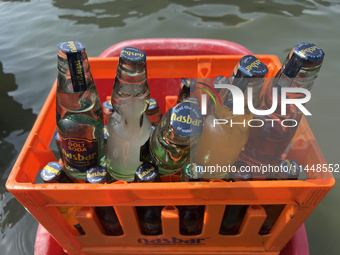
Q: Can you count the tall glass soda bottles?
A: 5